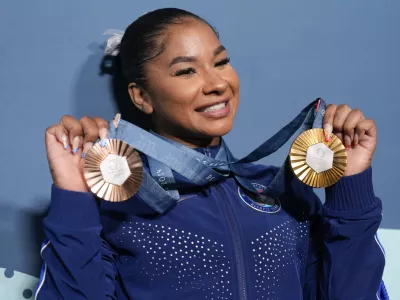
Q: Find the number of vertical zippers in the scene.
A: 1